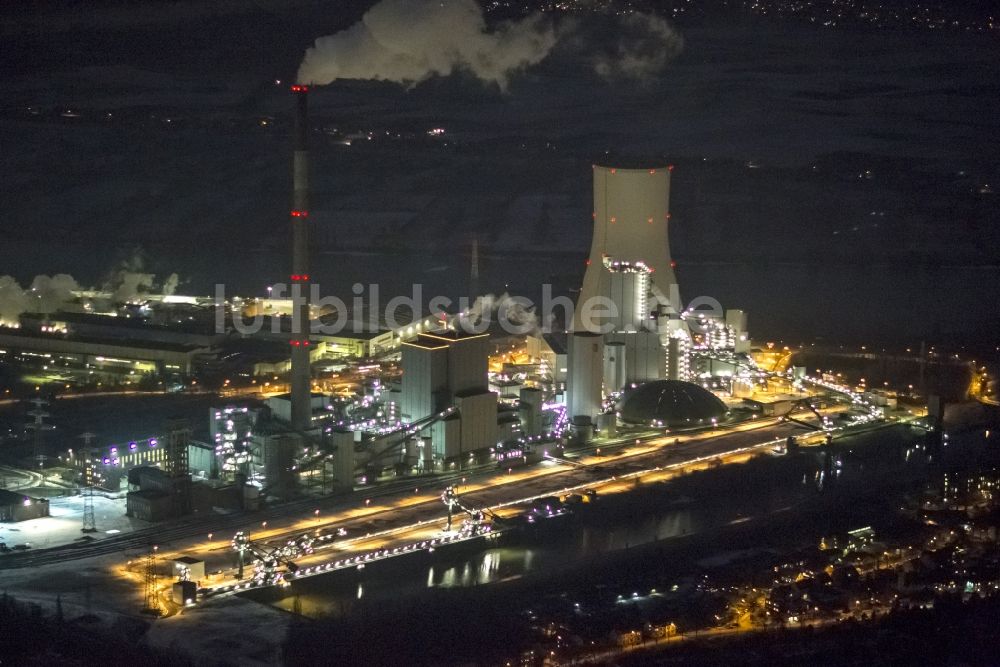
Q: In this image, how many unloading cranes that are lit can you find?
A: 2